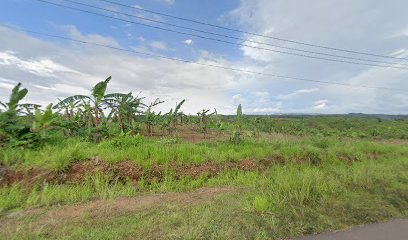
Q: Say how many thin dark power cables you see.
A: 4